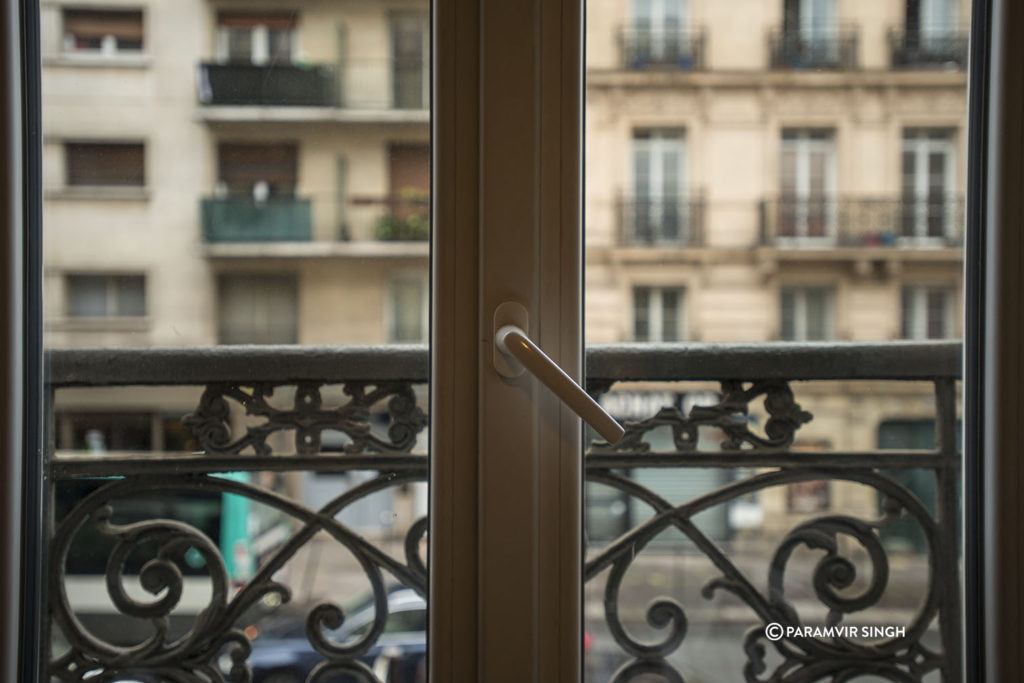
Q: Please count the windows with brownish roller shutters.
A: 5